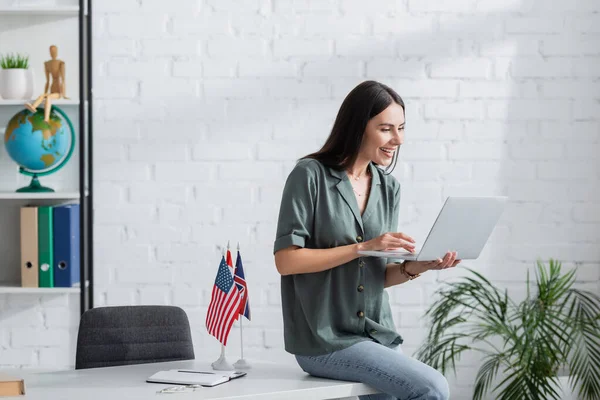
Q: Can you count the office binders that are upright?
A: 3